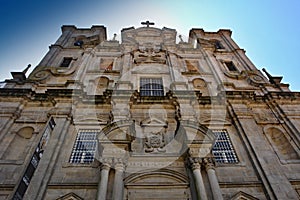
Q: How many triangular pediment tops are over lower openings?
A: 2